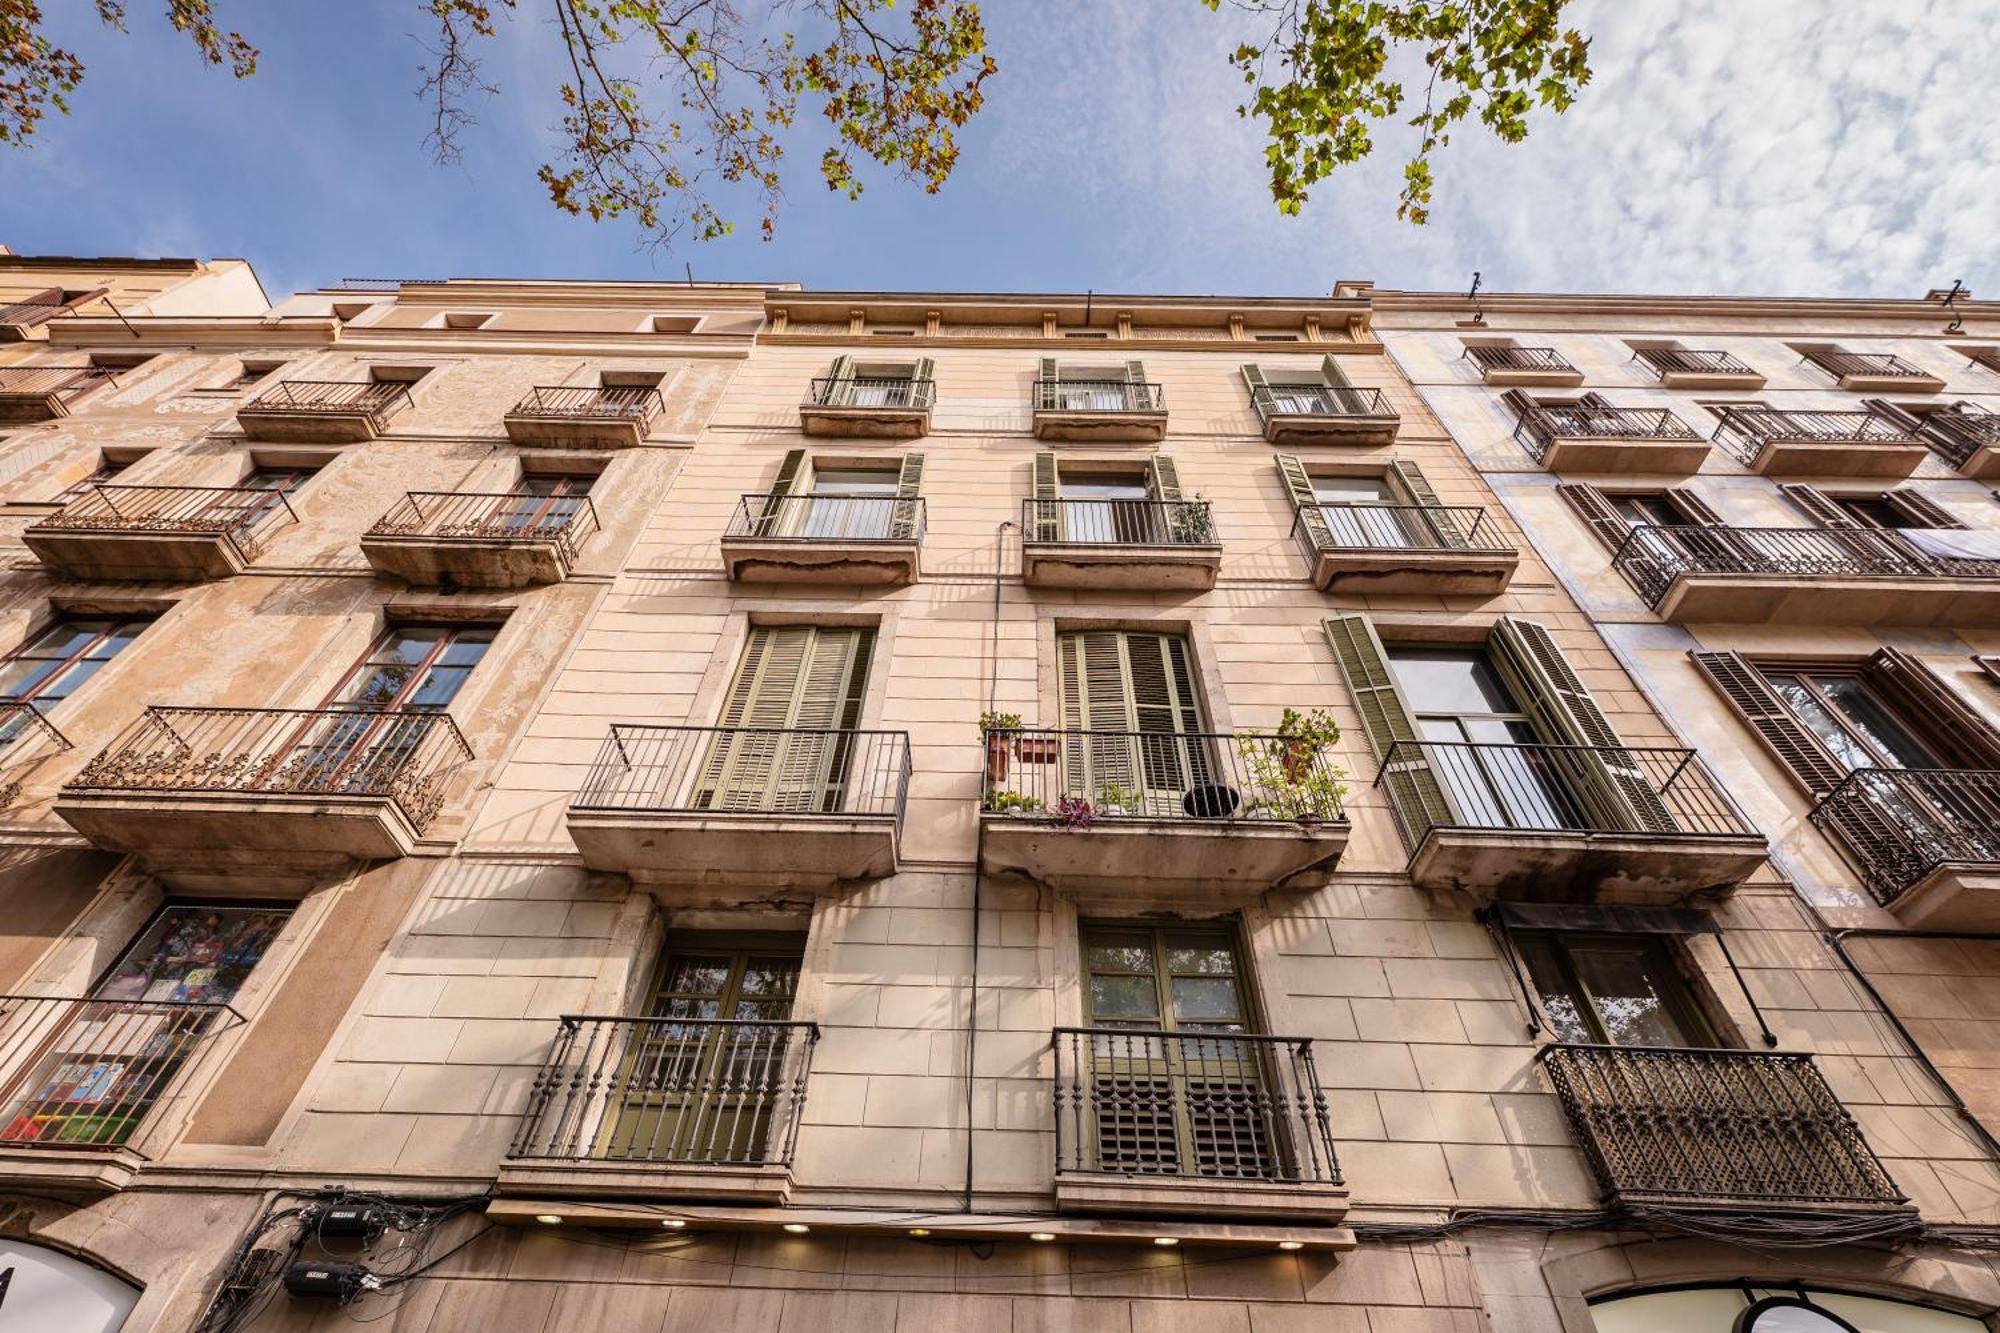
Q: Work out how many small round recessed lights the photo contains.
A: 7